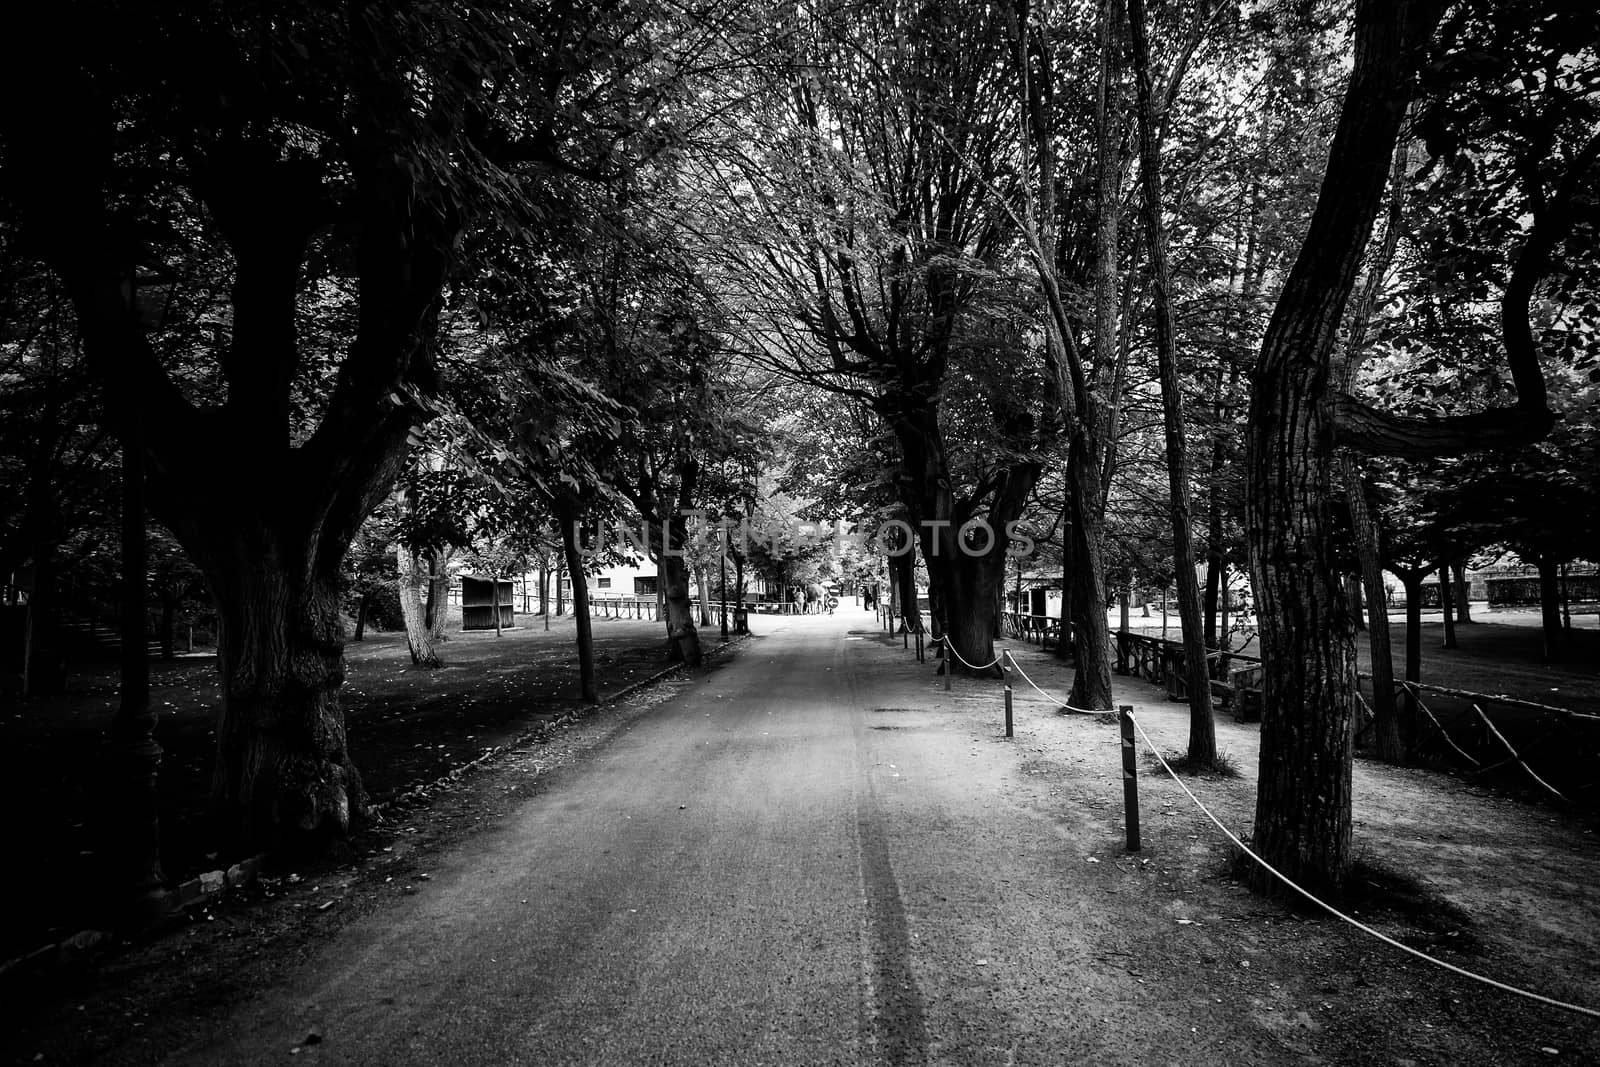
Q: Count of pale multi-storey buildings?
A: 1